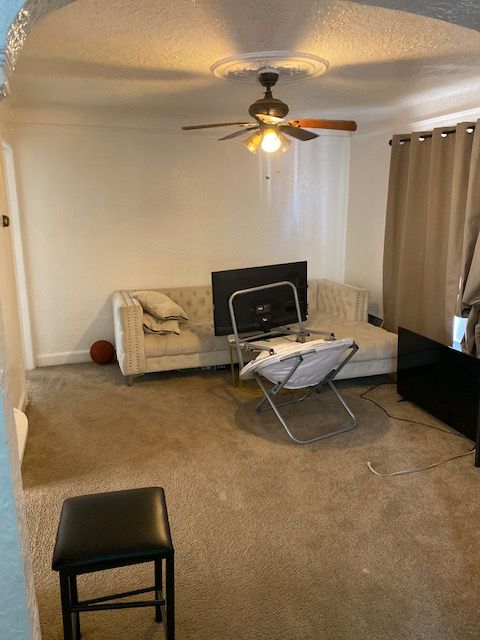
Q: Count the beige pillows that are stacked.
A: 2